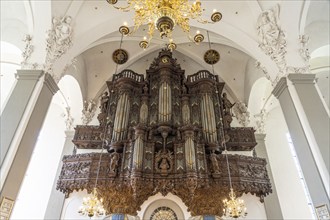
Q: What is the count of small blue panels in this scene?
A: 2